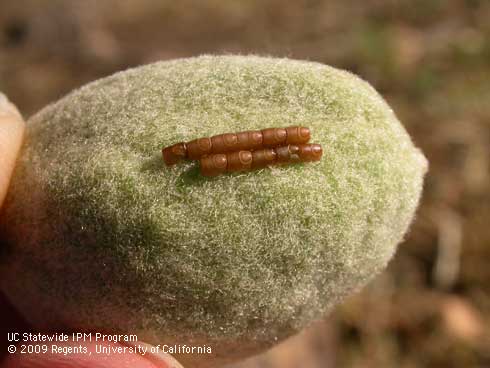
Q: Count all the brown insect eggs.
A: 11